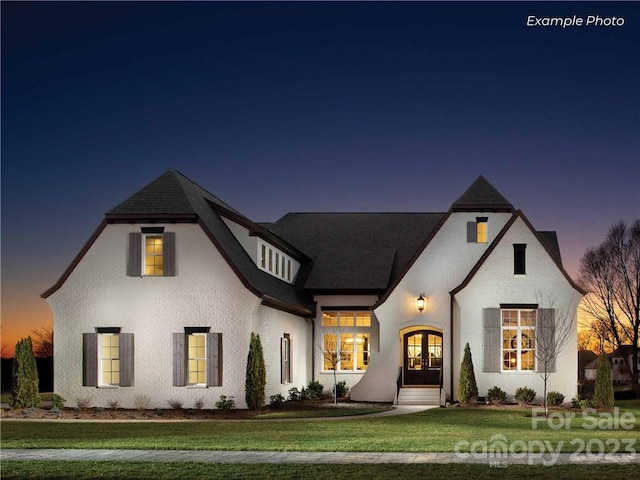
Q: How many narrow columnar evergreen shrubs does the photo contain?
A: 4